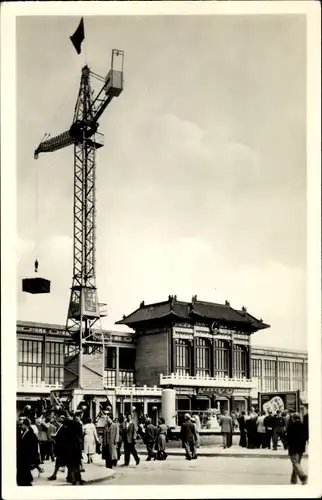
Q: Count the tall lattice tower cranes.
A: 1